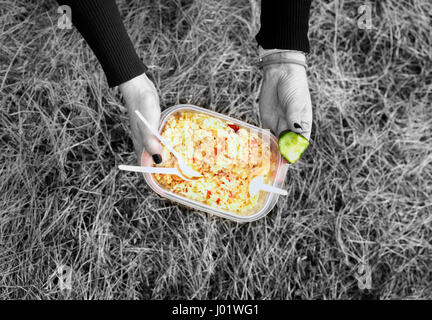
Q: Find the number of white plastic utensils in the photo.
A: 3